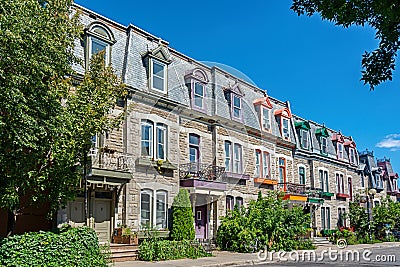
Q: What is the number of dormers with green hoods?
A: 2